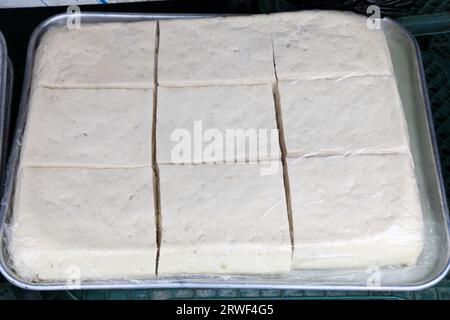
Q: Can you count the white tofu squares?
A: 9